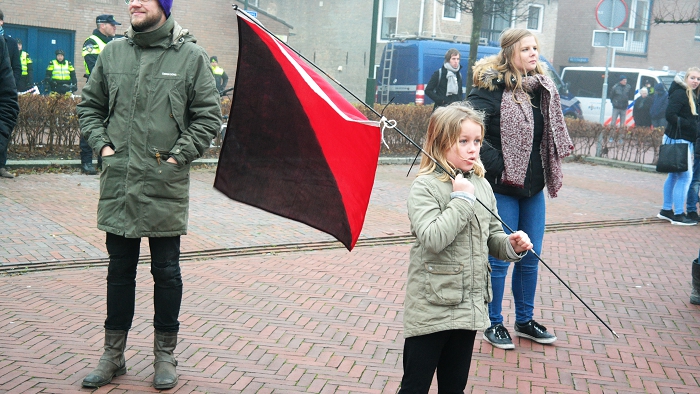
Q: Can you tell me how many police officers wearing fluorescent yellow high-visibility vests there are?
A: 4